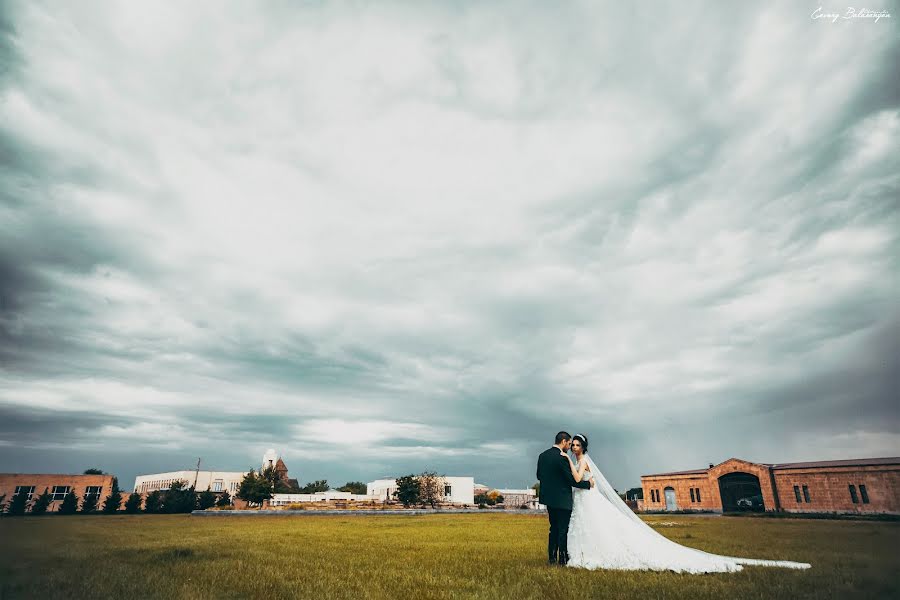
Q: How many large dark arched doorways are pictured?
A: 1